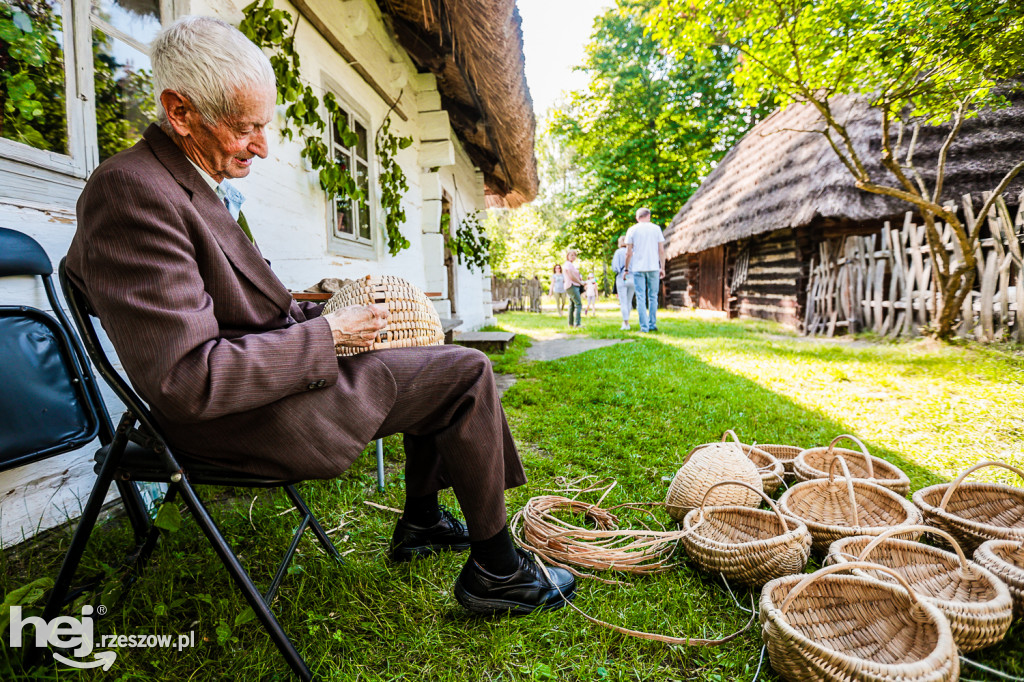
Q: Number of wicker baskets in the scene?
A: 11